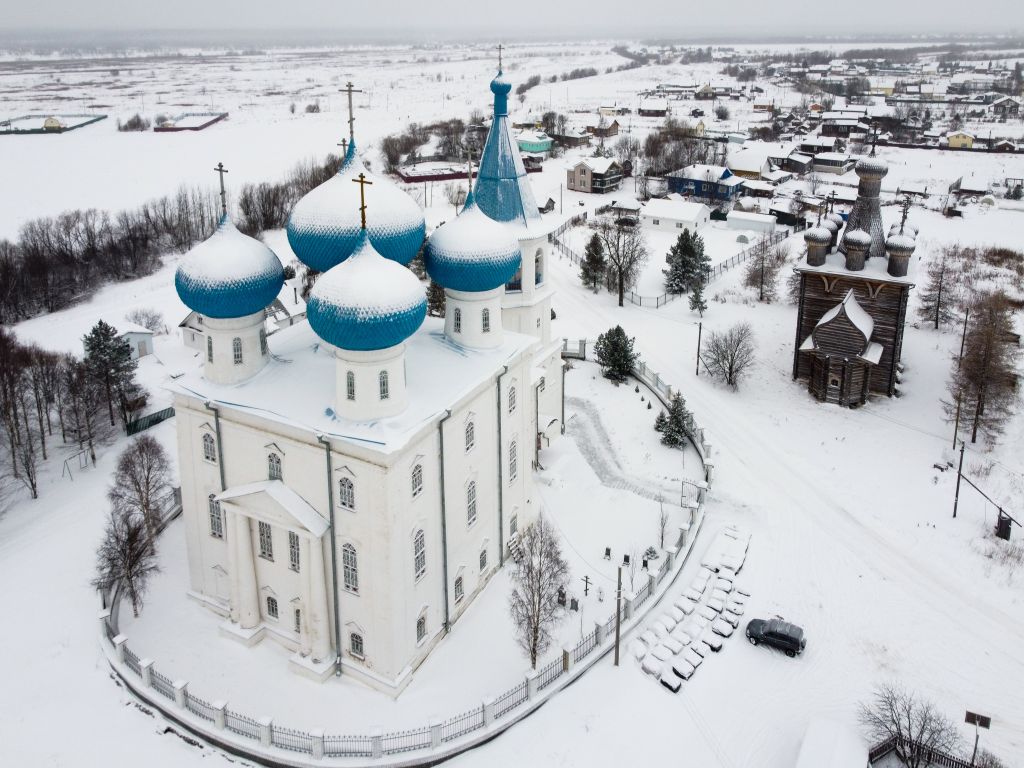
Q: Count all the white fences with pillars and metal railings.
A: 1